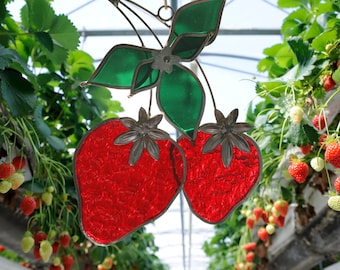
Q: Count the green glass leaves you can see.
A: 5